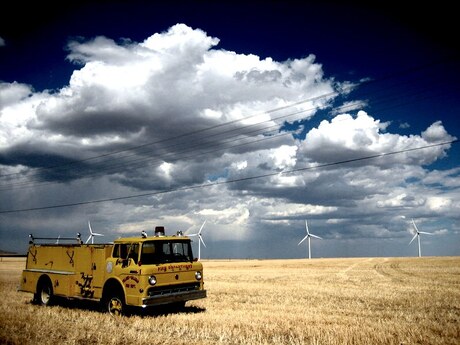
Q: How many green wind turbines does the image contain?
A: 0